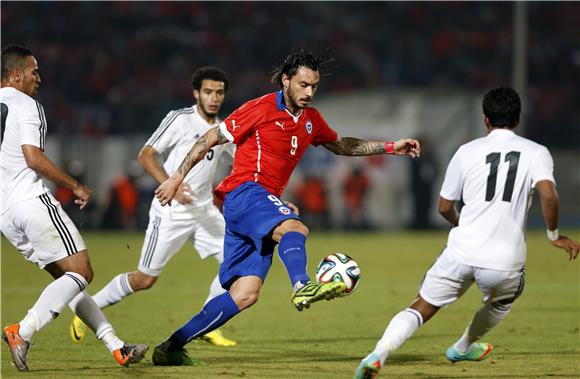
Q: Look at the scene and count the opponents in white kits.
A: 3